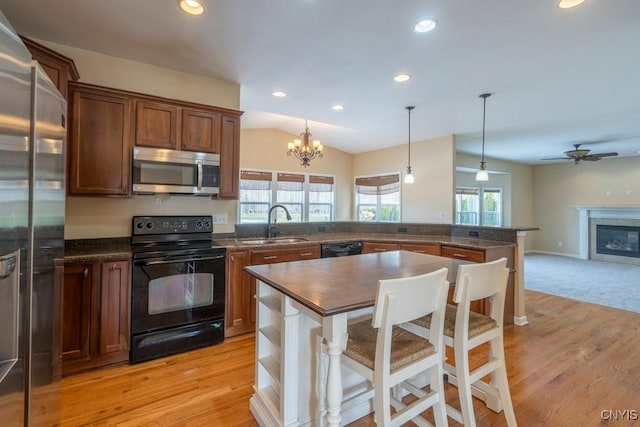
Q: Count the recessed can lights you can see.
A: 6